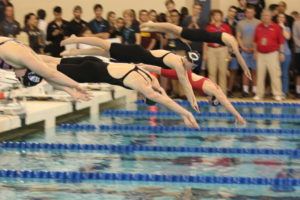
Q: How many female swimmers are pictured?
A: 5